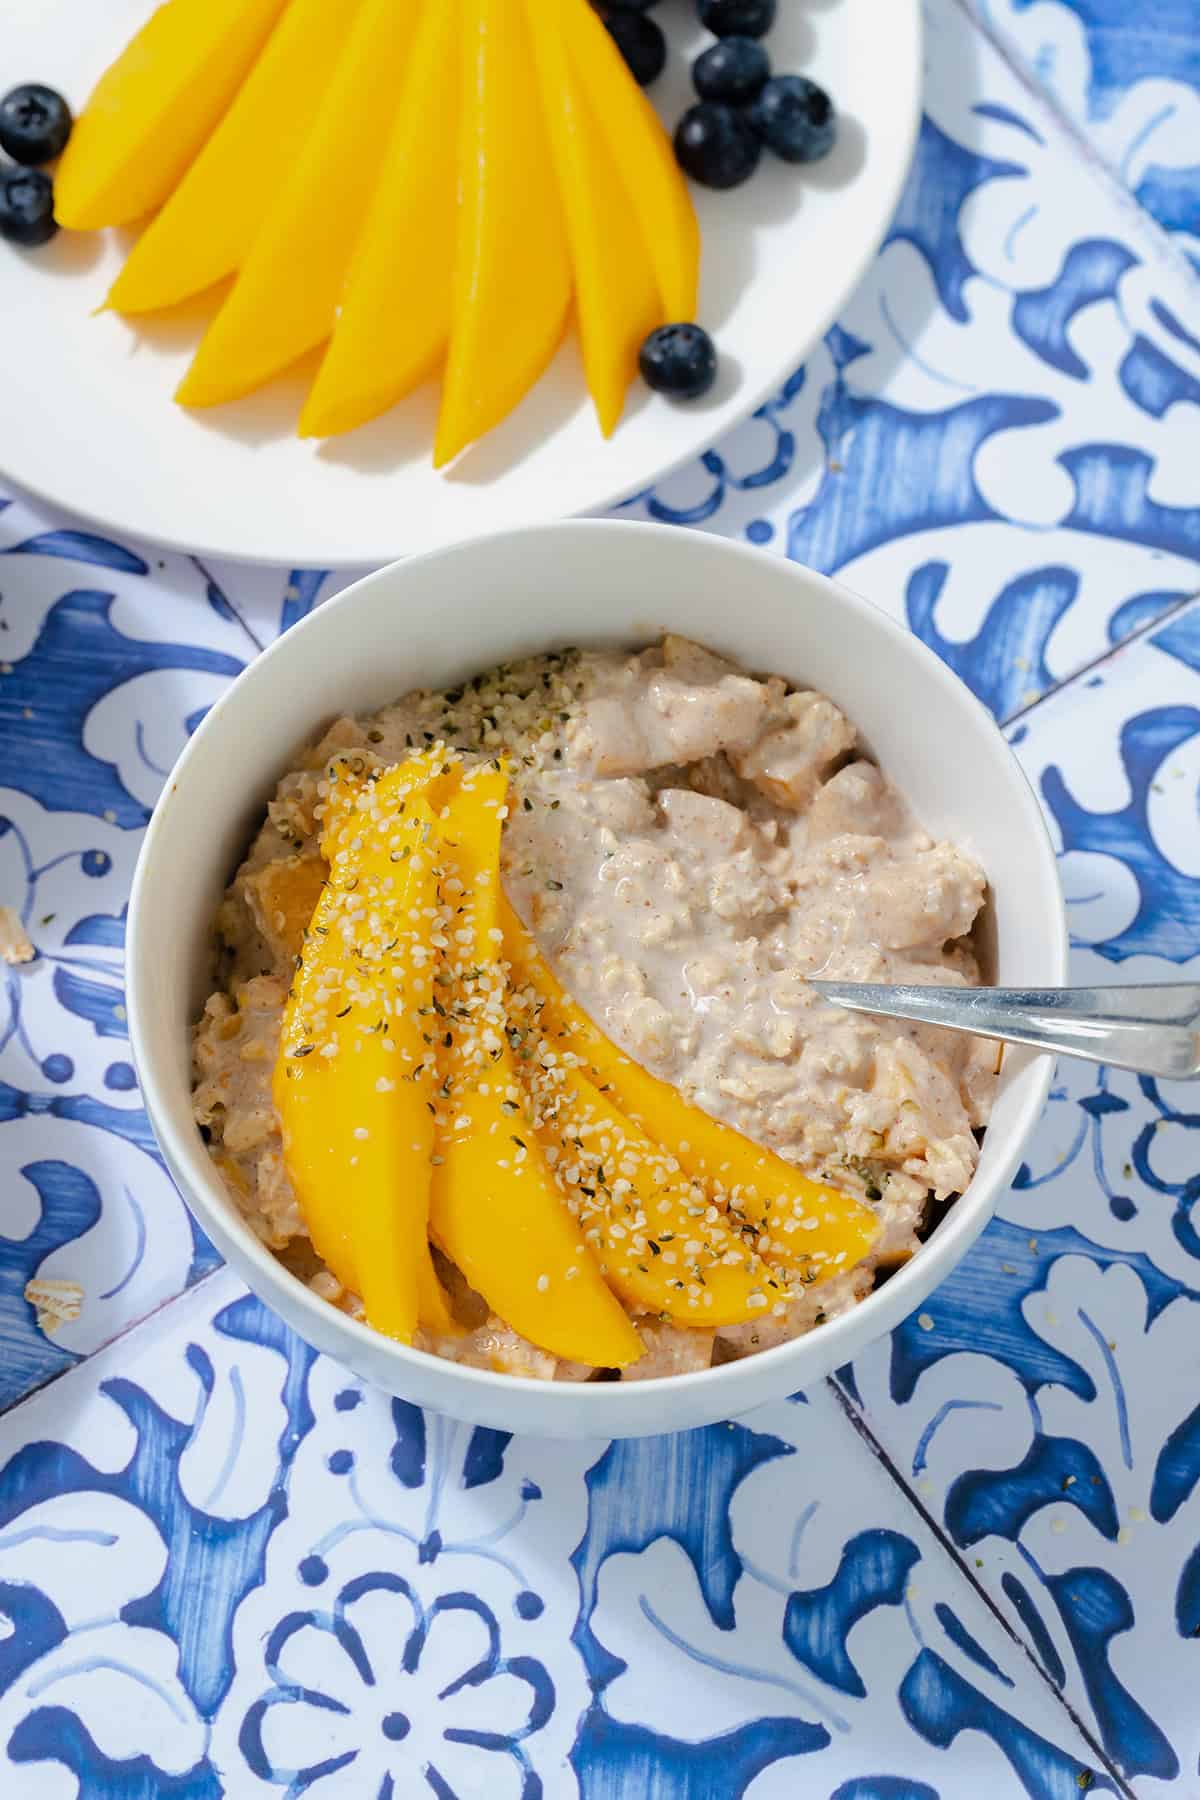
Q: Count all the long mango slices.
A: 11